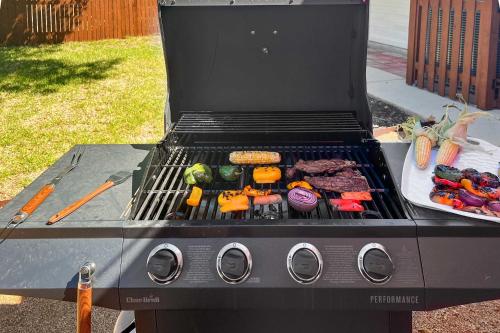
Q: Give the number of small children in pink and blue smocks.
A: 0